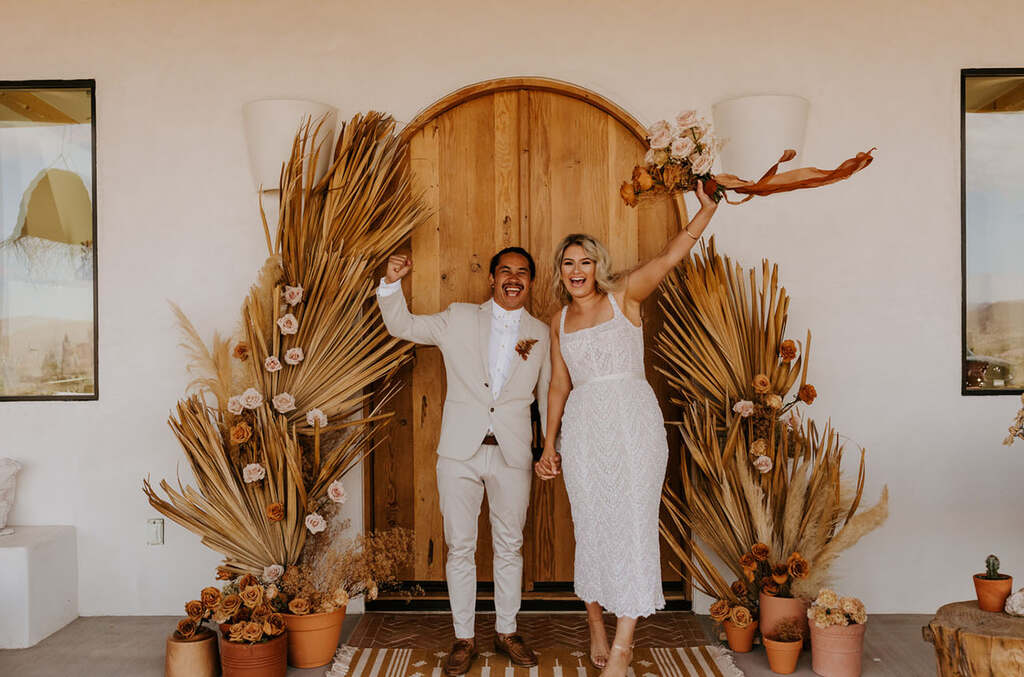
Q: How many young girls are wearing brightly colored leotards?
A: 0